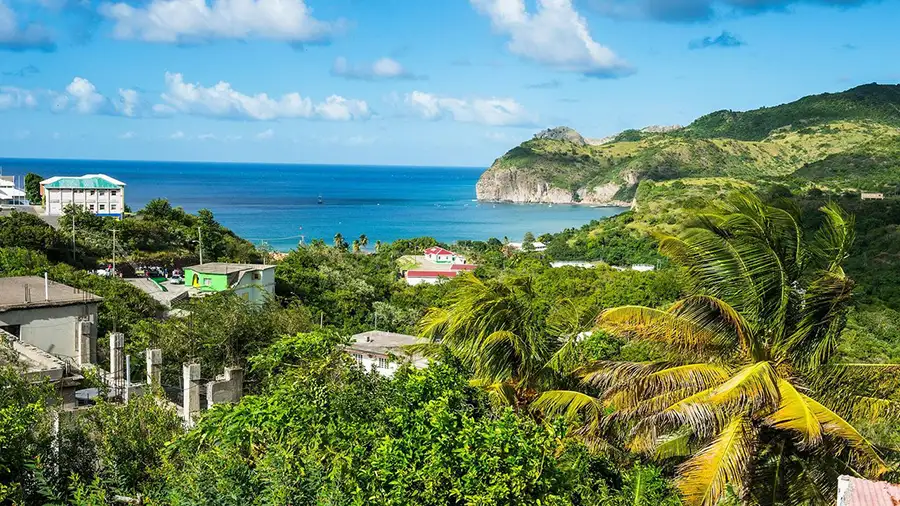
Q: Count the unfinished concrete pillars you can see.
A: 5